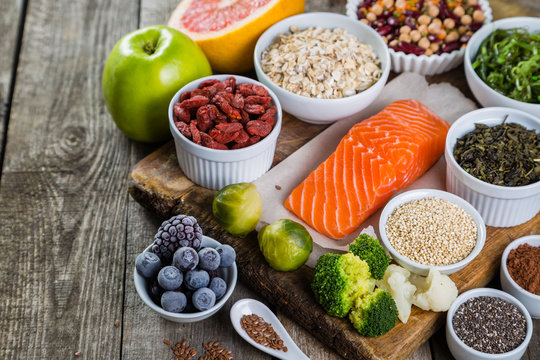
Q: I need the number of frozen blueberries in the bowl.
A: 9